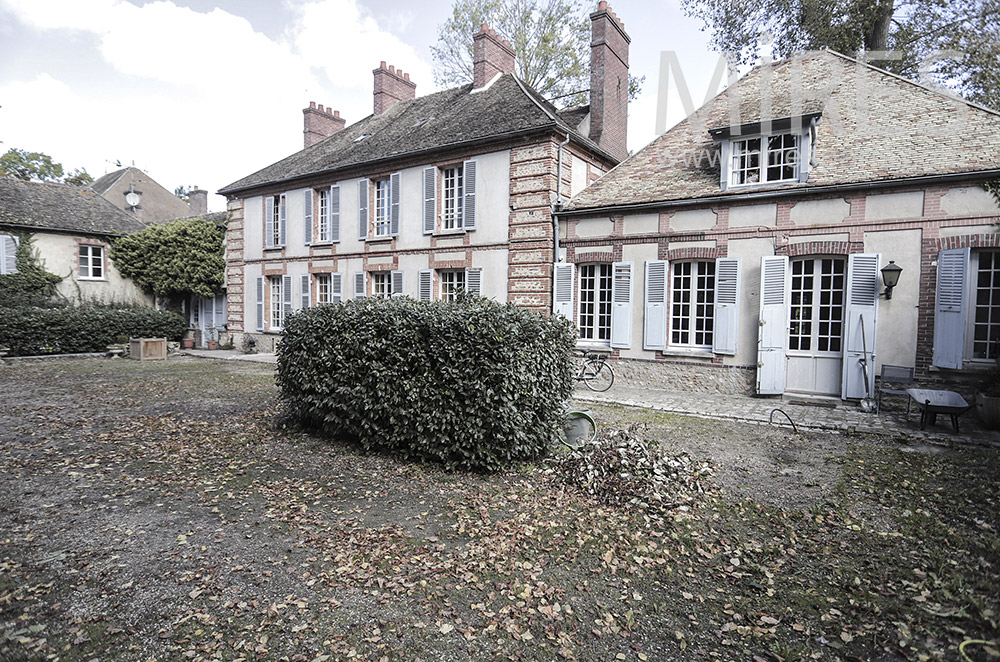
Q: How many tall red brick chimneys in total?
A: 4